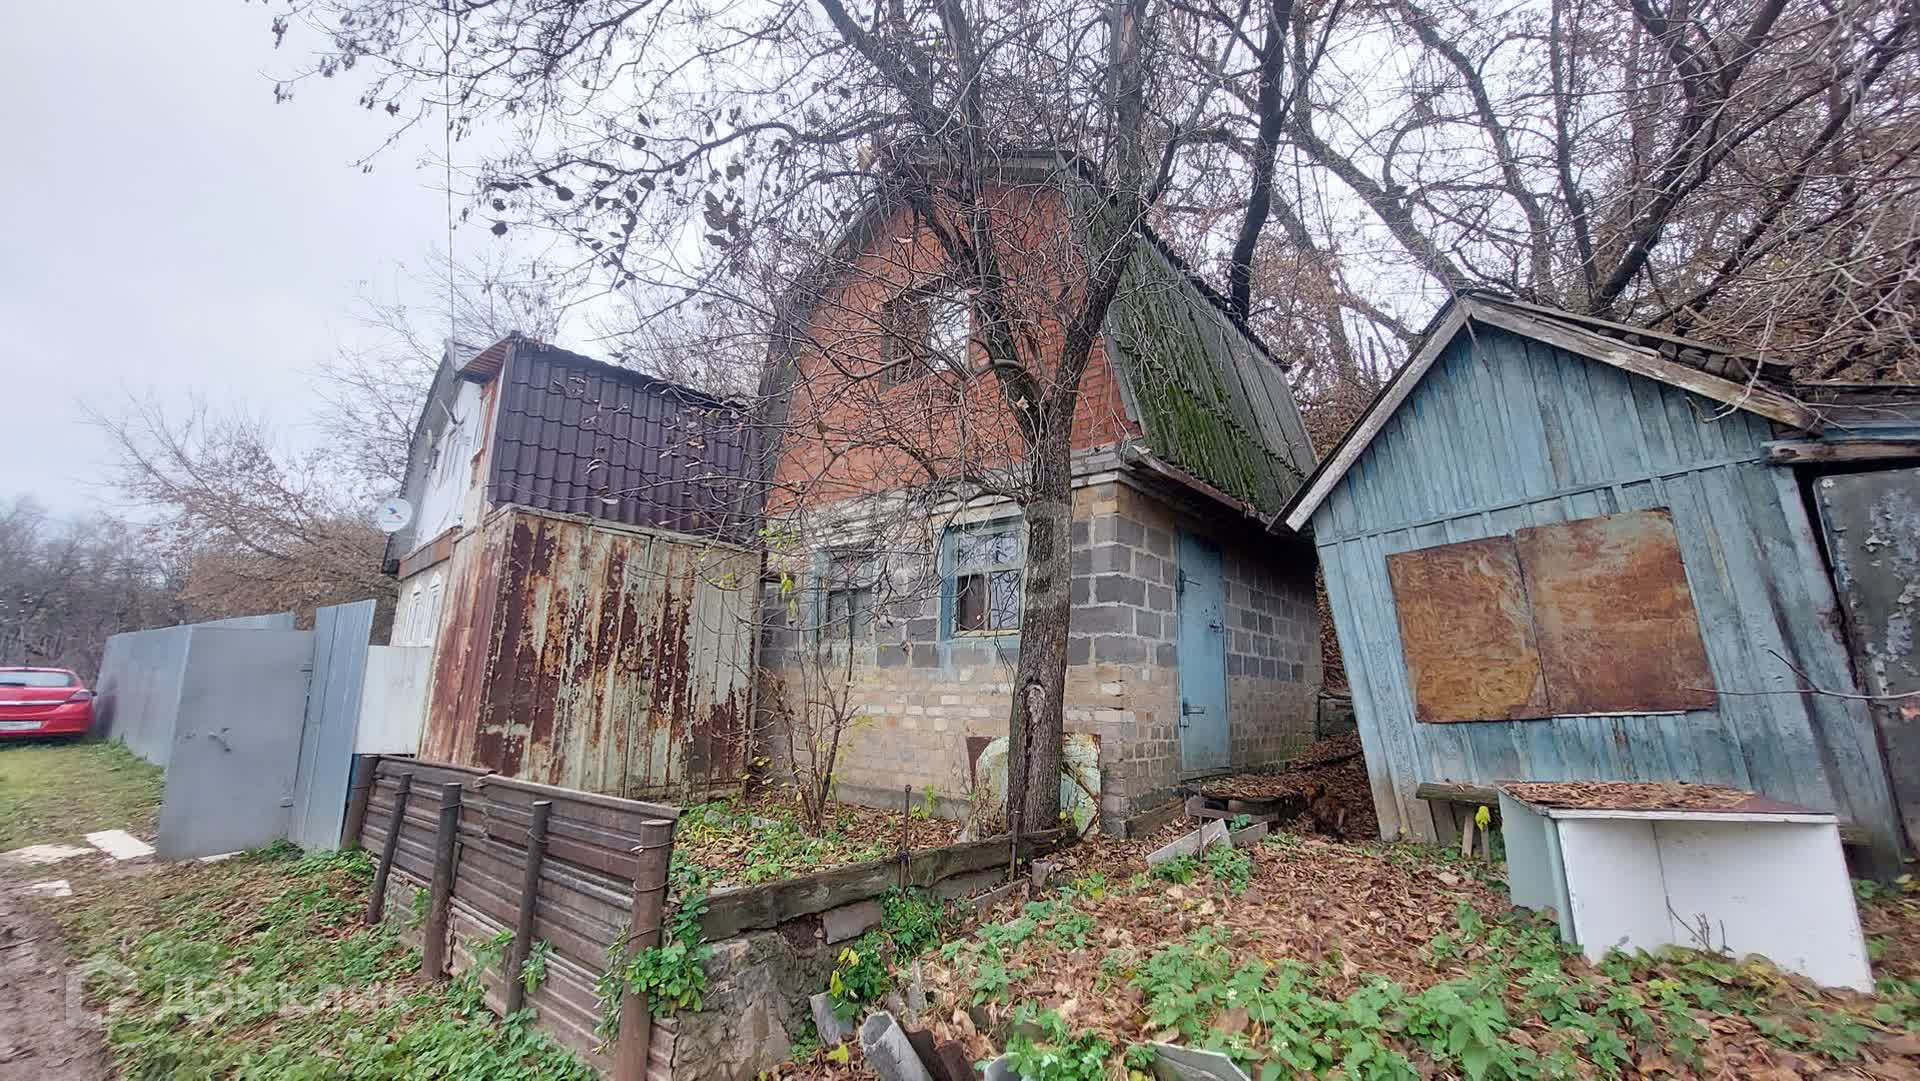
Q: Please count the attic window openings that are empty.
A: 1